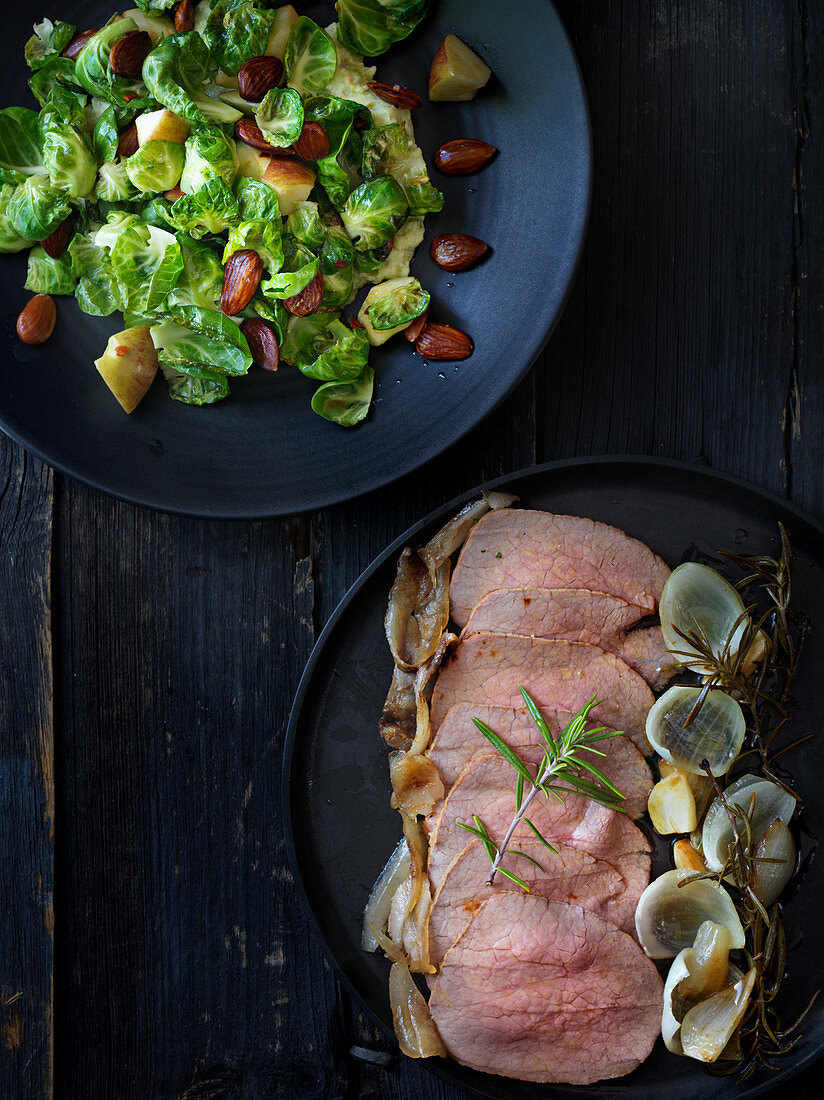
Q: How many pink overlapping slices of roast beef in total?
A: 7